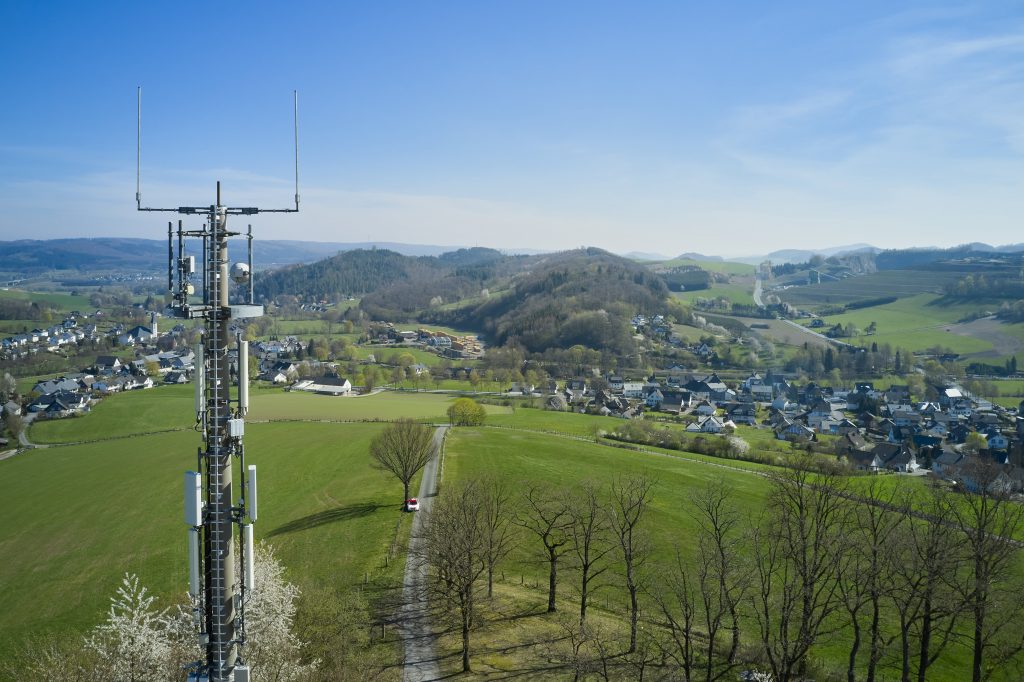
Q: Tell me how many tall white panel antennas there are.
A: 6